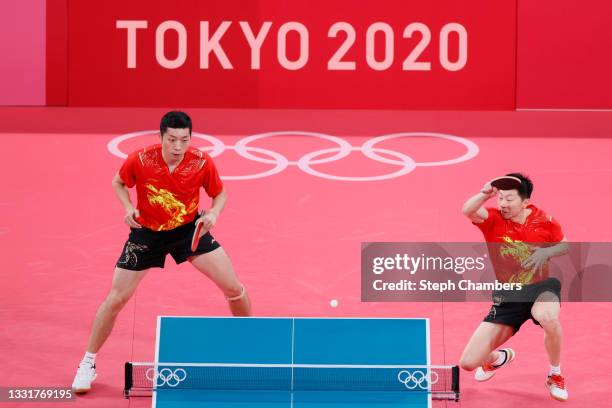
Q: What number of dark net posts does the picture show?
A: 2